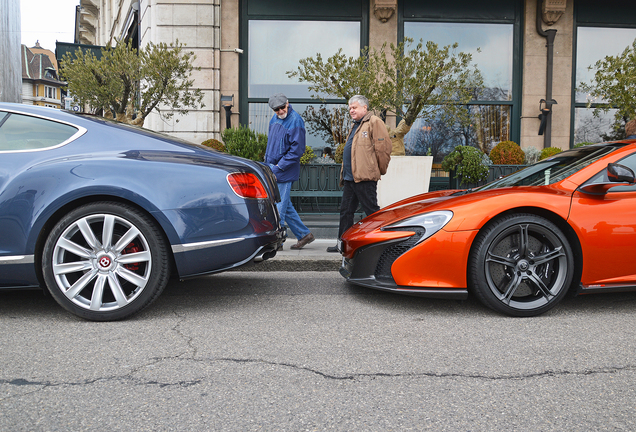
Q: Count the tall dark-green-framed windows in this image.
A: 3